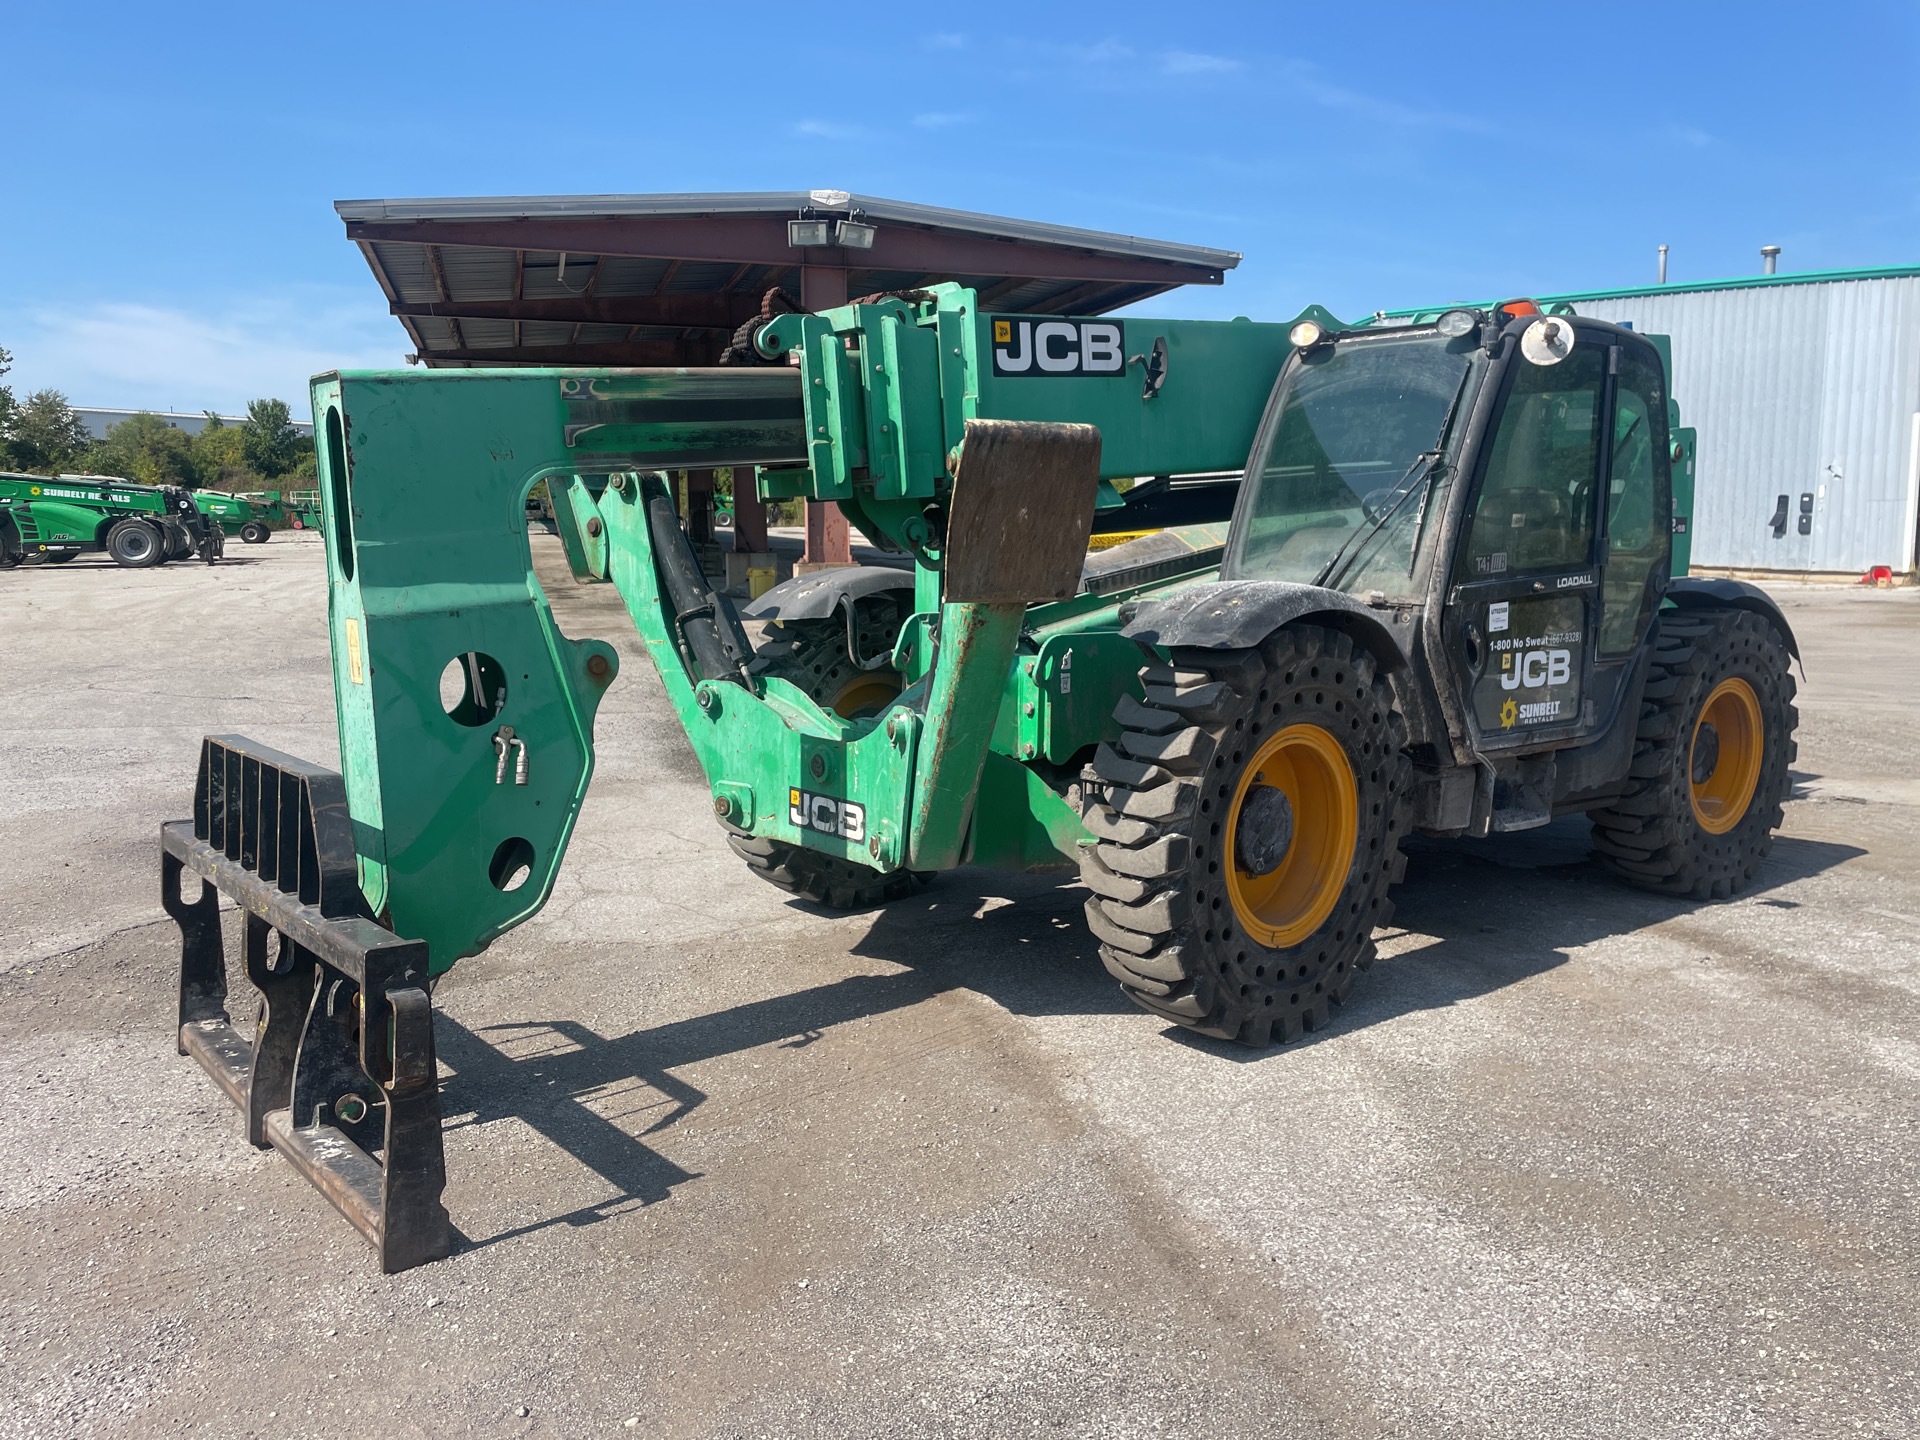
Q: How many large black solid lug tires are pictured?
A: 3